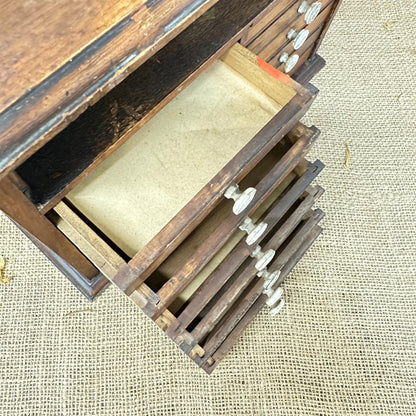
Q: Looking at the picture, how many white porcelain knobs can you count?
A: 9